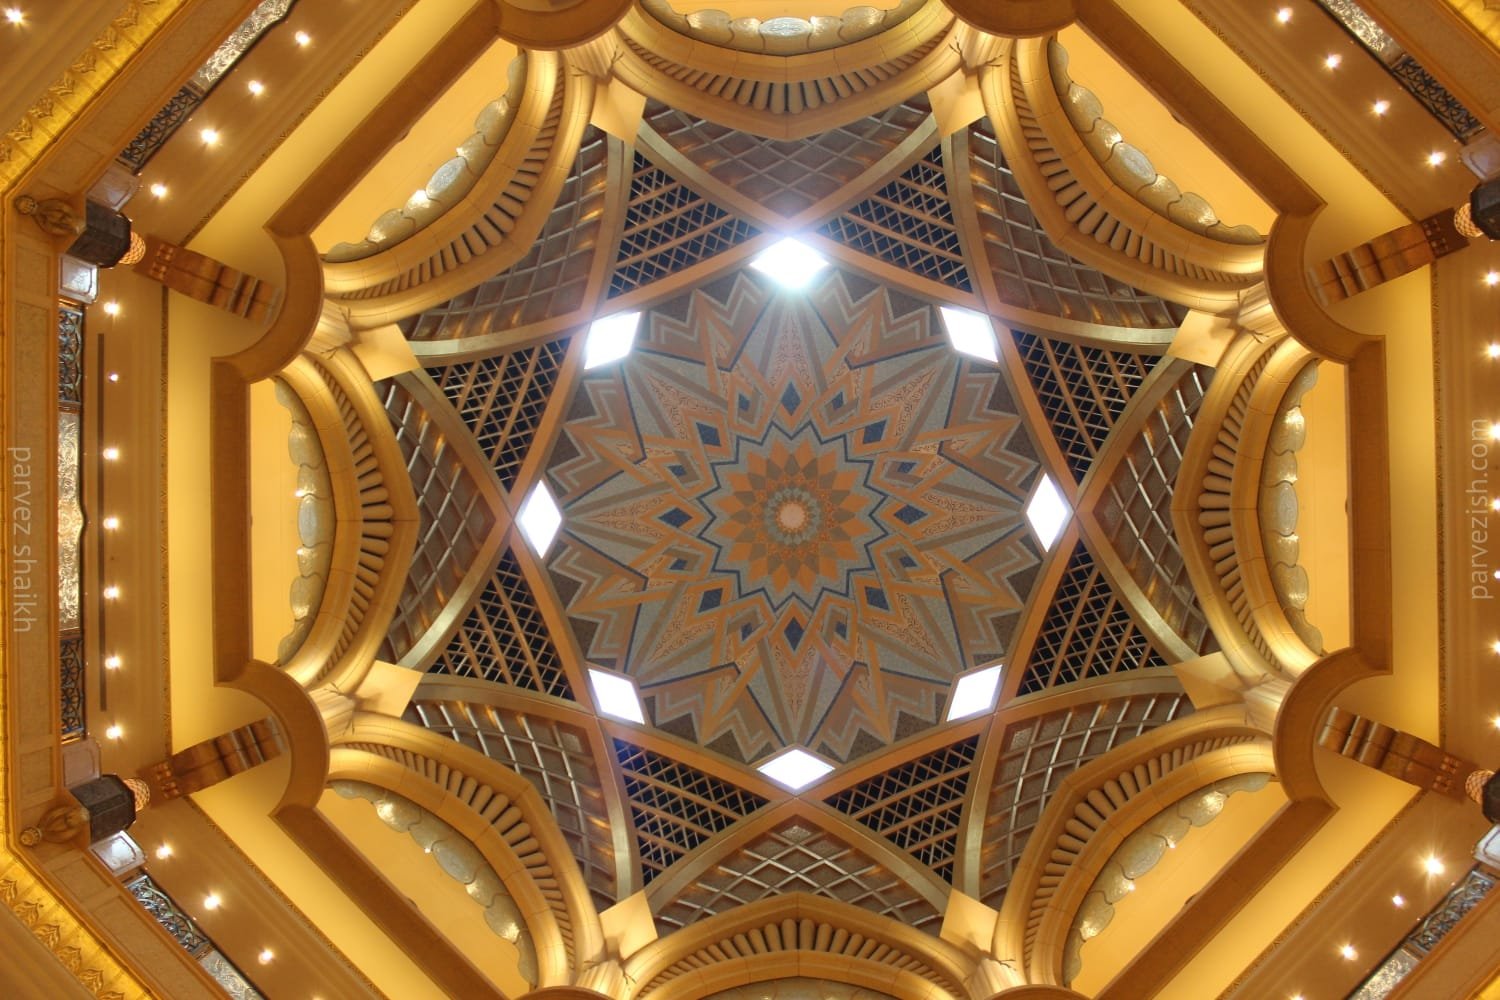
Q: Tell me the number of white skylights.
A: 8